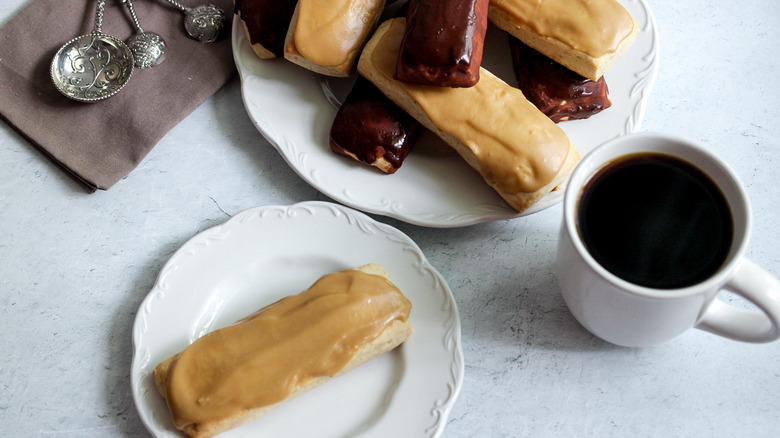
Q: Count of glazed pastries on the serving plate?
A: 7